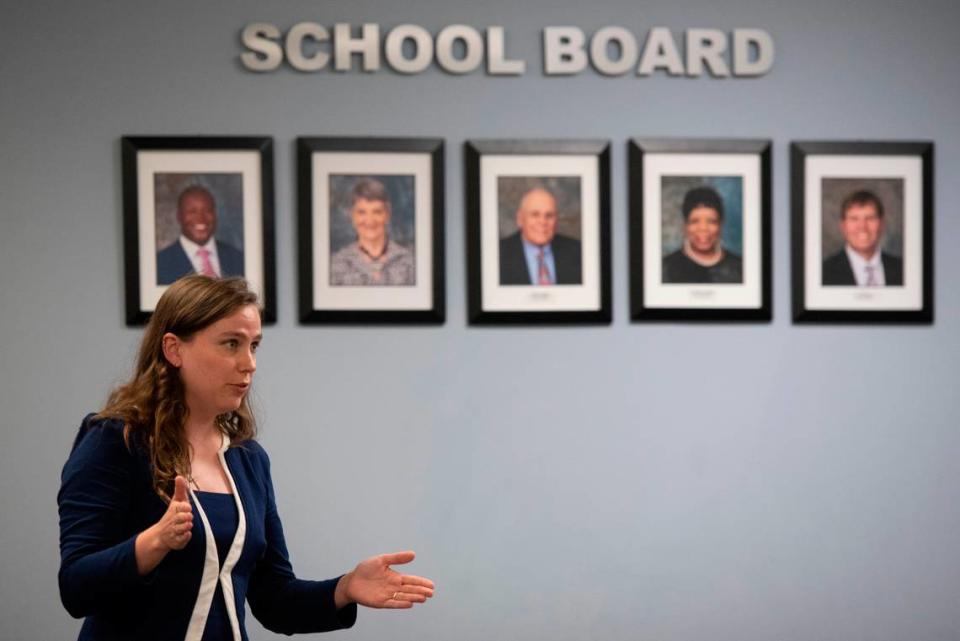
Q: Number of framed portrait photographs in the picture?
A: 5